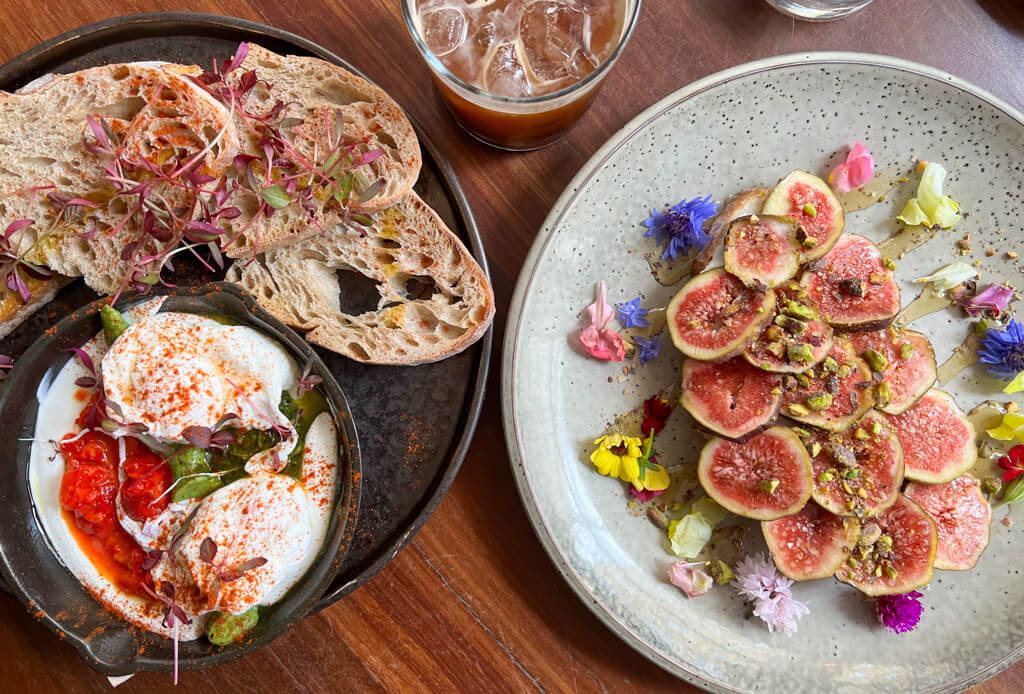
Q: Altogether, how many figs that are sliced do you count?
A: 14